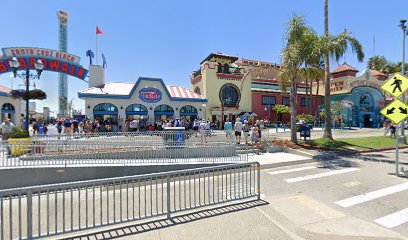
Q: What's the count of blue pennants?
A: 2